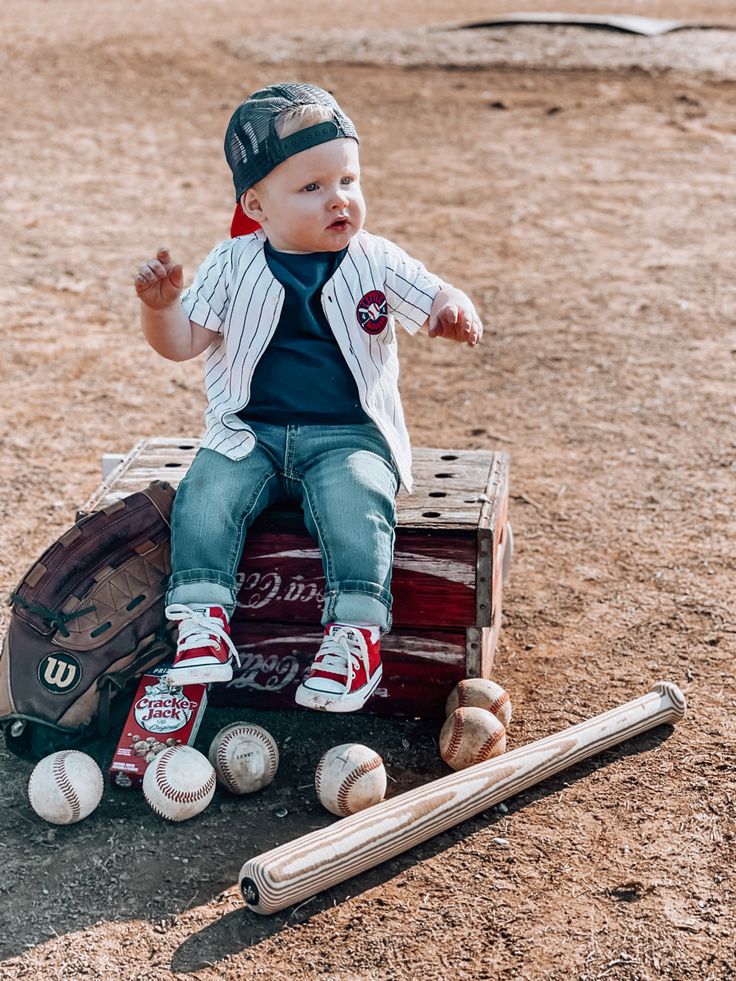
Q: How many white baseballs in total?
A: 6